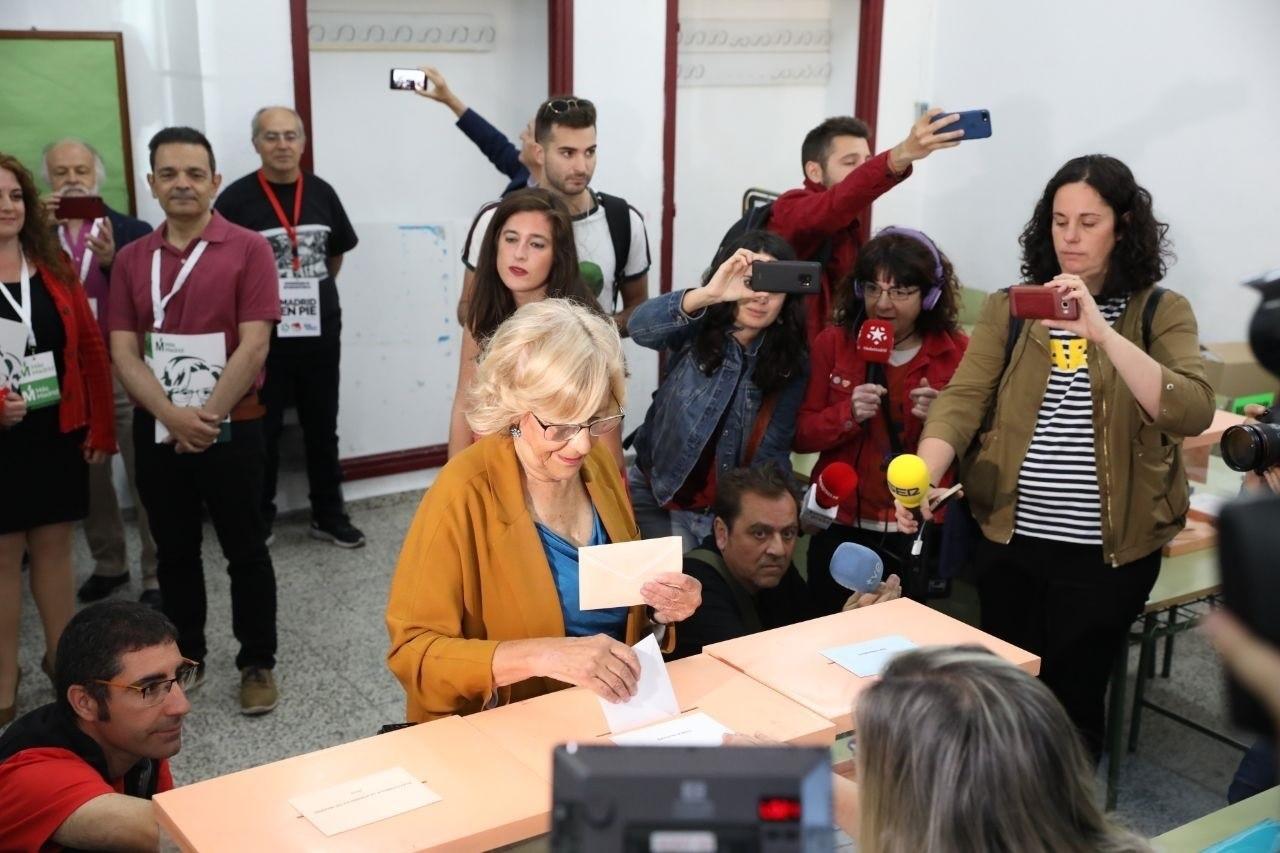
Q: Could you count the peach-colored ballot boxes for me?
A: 3